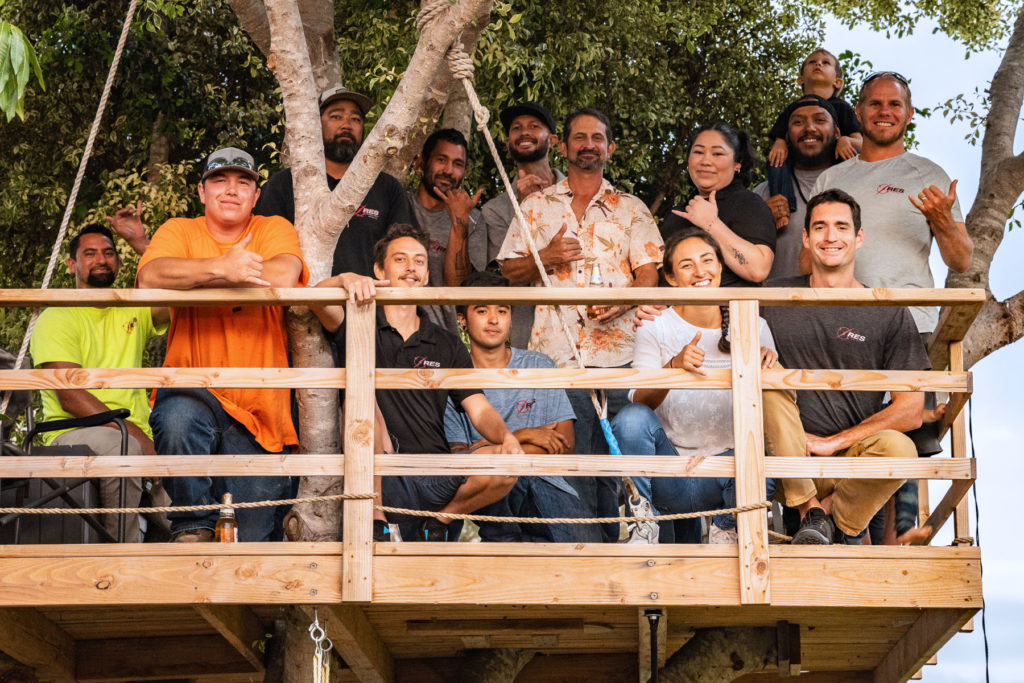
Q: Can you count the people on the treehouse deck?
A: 14